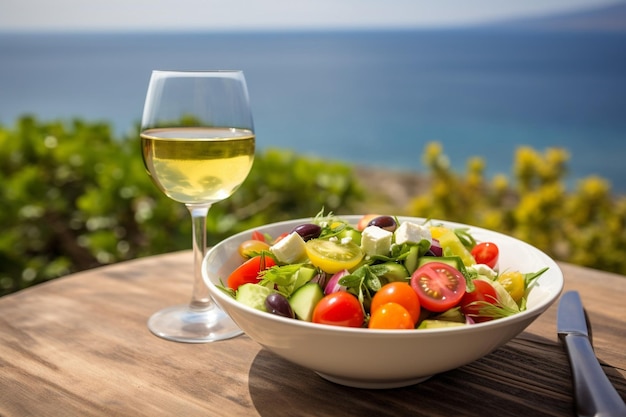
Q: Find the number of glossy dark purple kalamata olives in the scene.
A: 3